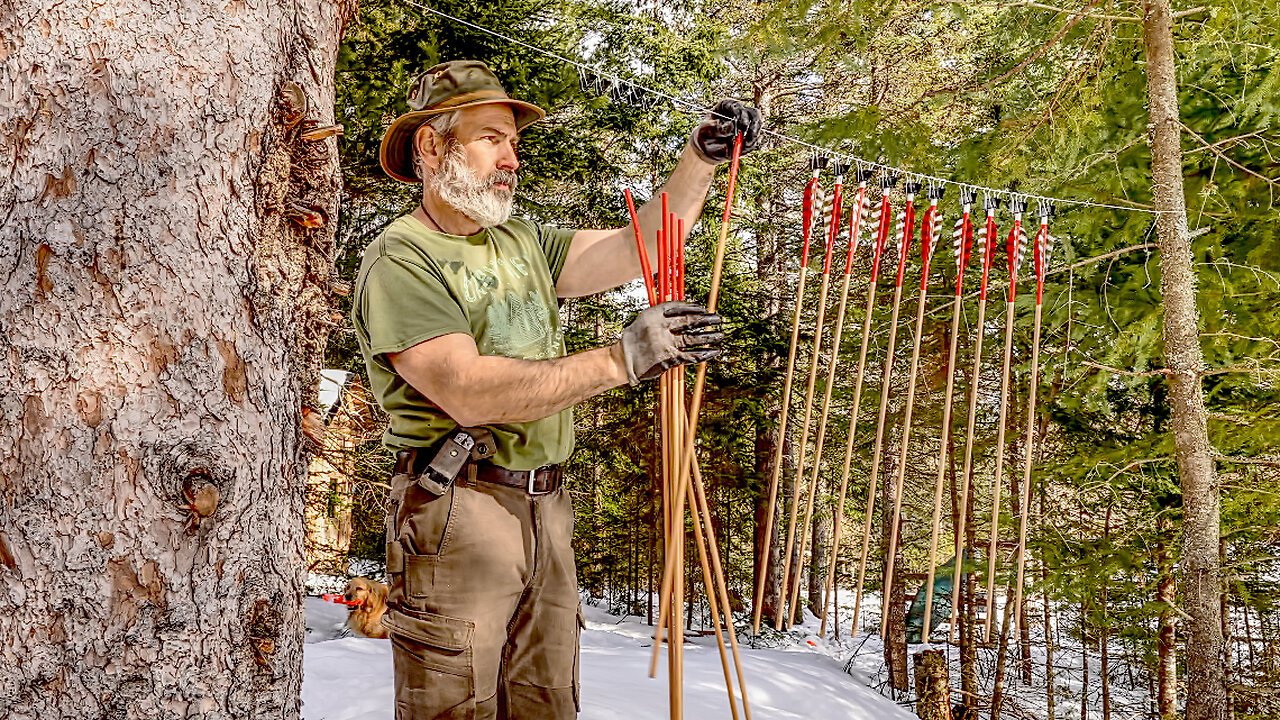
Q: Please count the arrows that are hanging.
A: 10